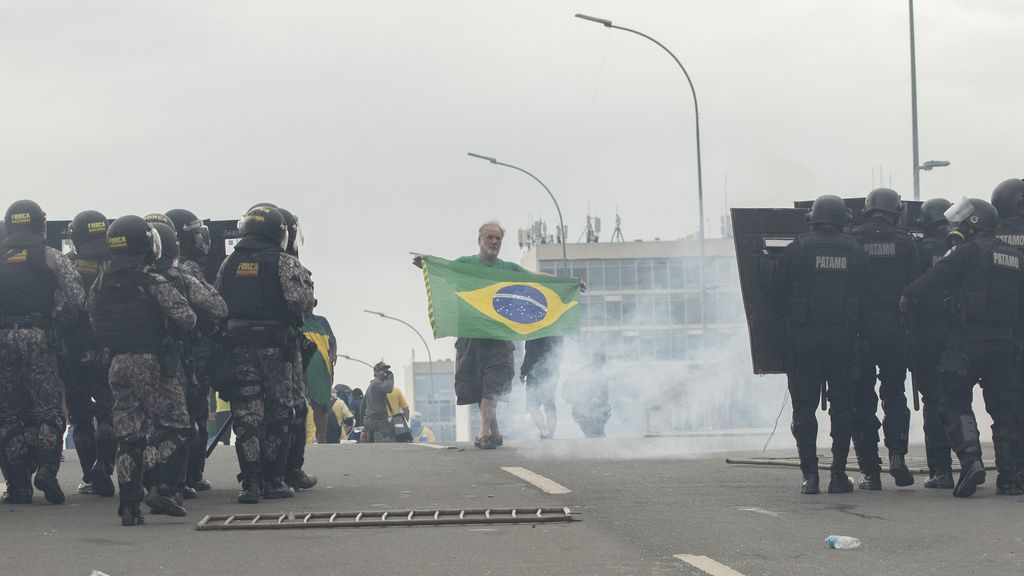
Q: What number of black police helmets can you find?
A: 13